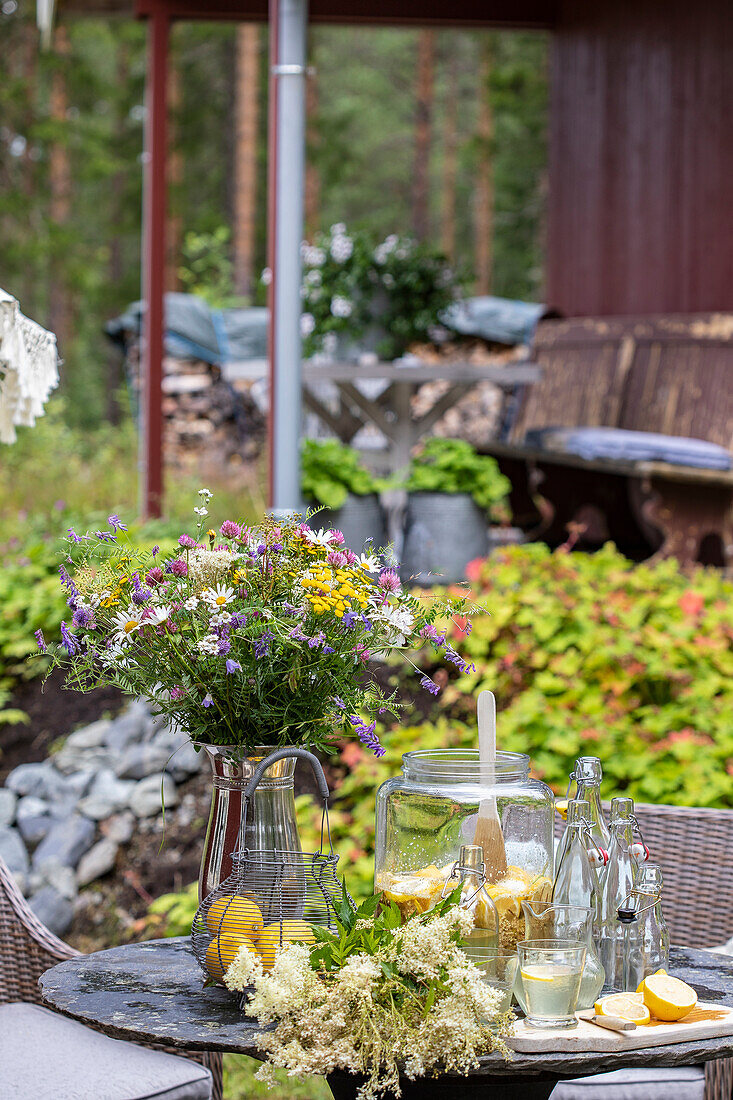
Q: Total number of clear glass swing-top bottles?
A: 5